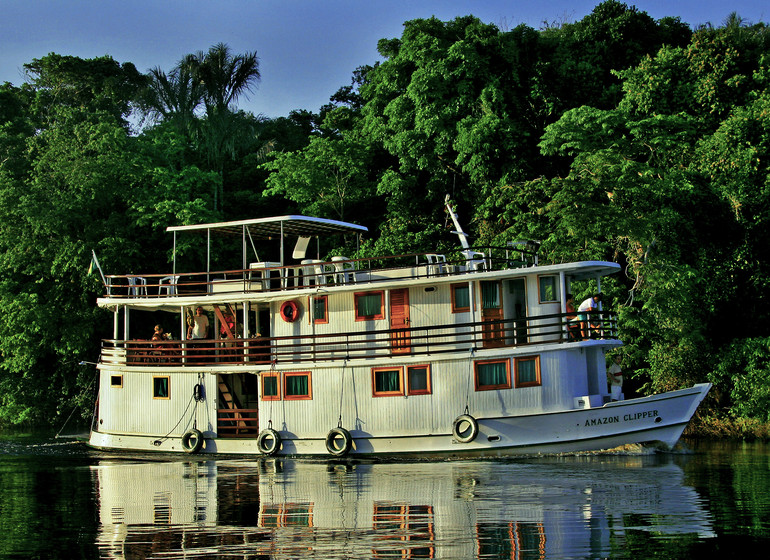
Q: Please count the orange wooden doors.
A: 2